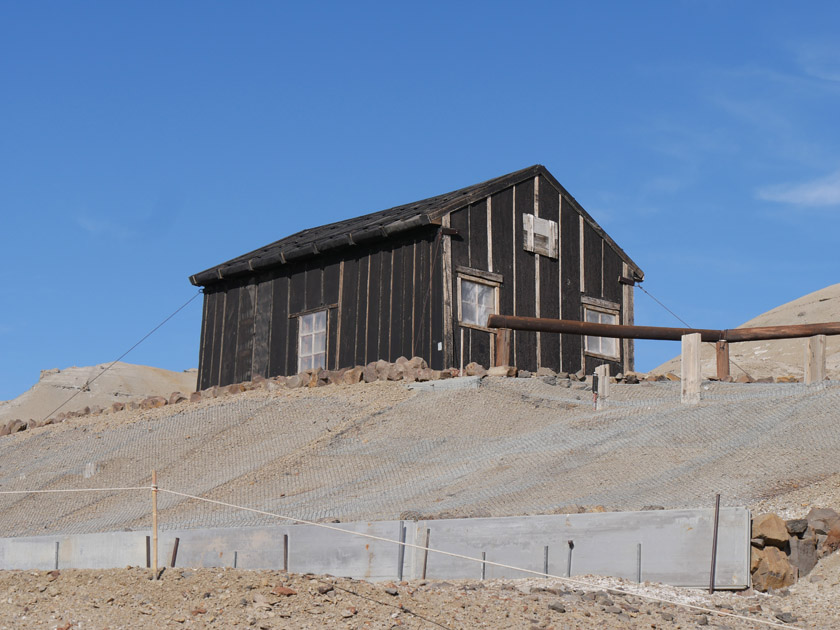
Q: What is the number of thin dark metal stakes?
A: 12